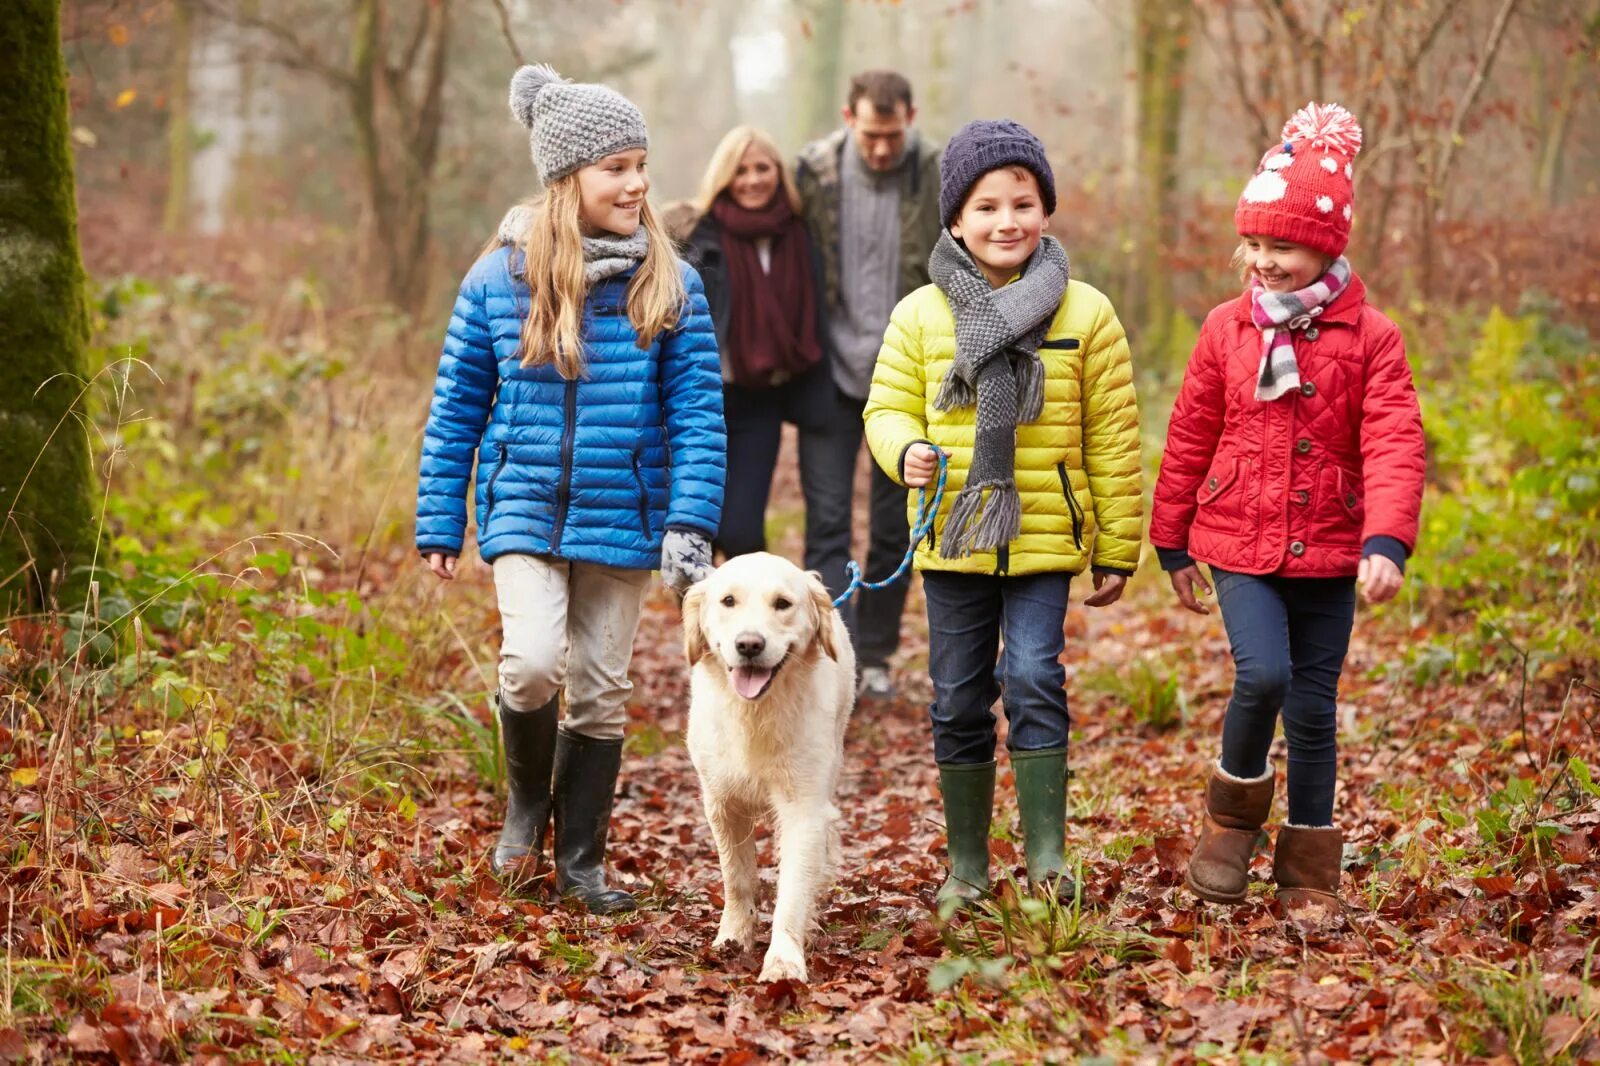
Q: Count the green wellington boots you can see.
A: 2